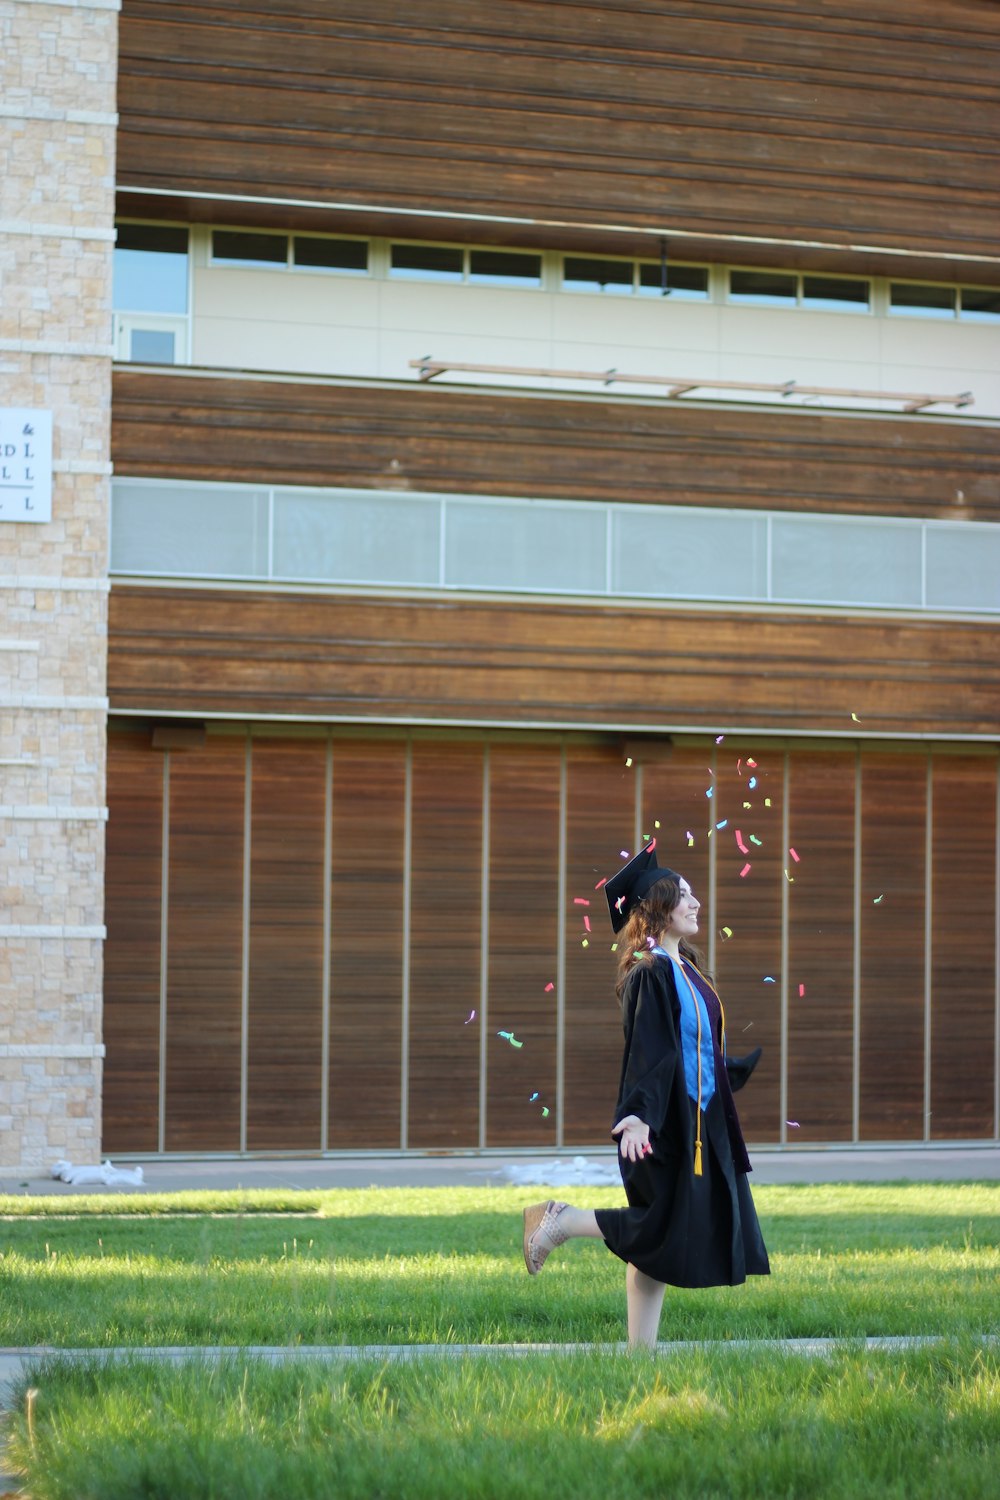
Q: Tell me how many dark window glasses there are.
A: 10